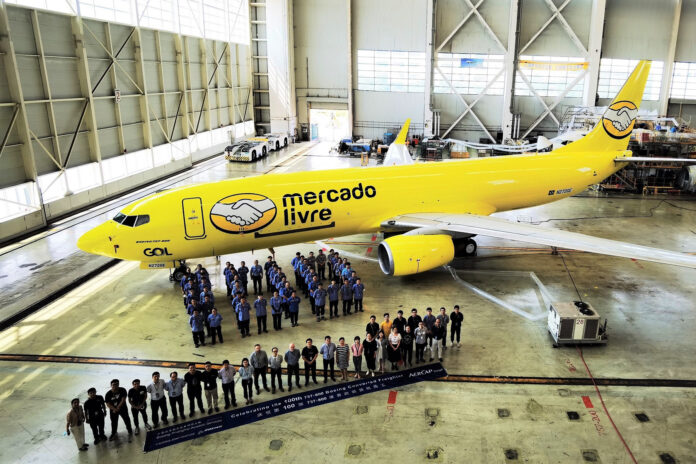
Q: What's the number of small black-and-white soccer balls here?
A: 0